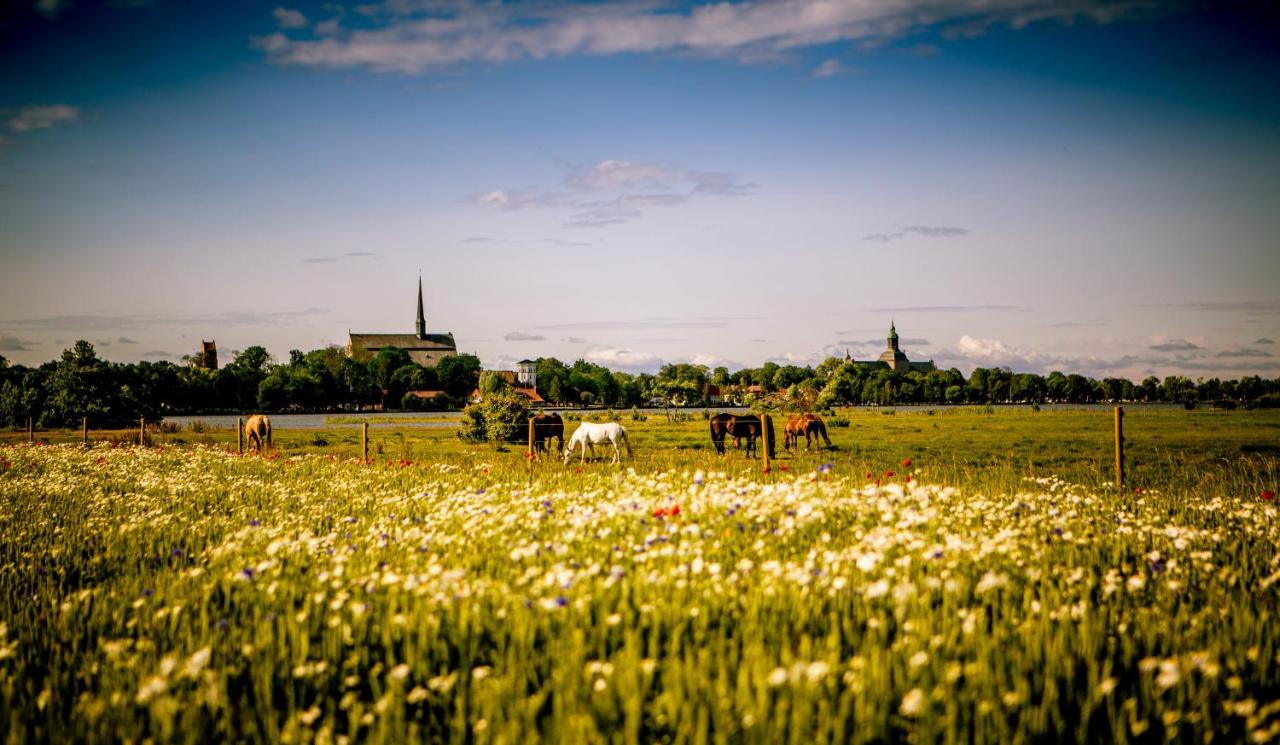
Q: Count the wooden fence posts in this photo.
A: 8